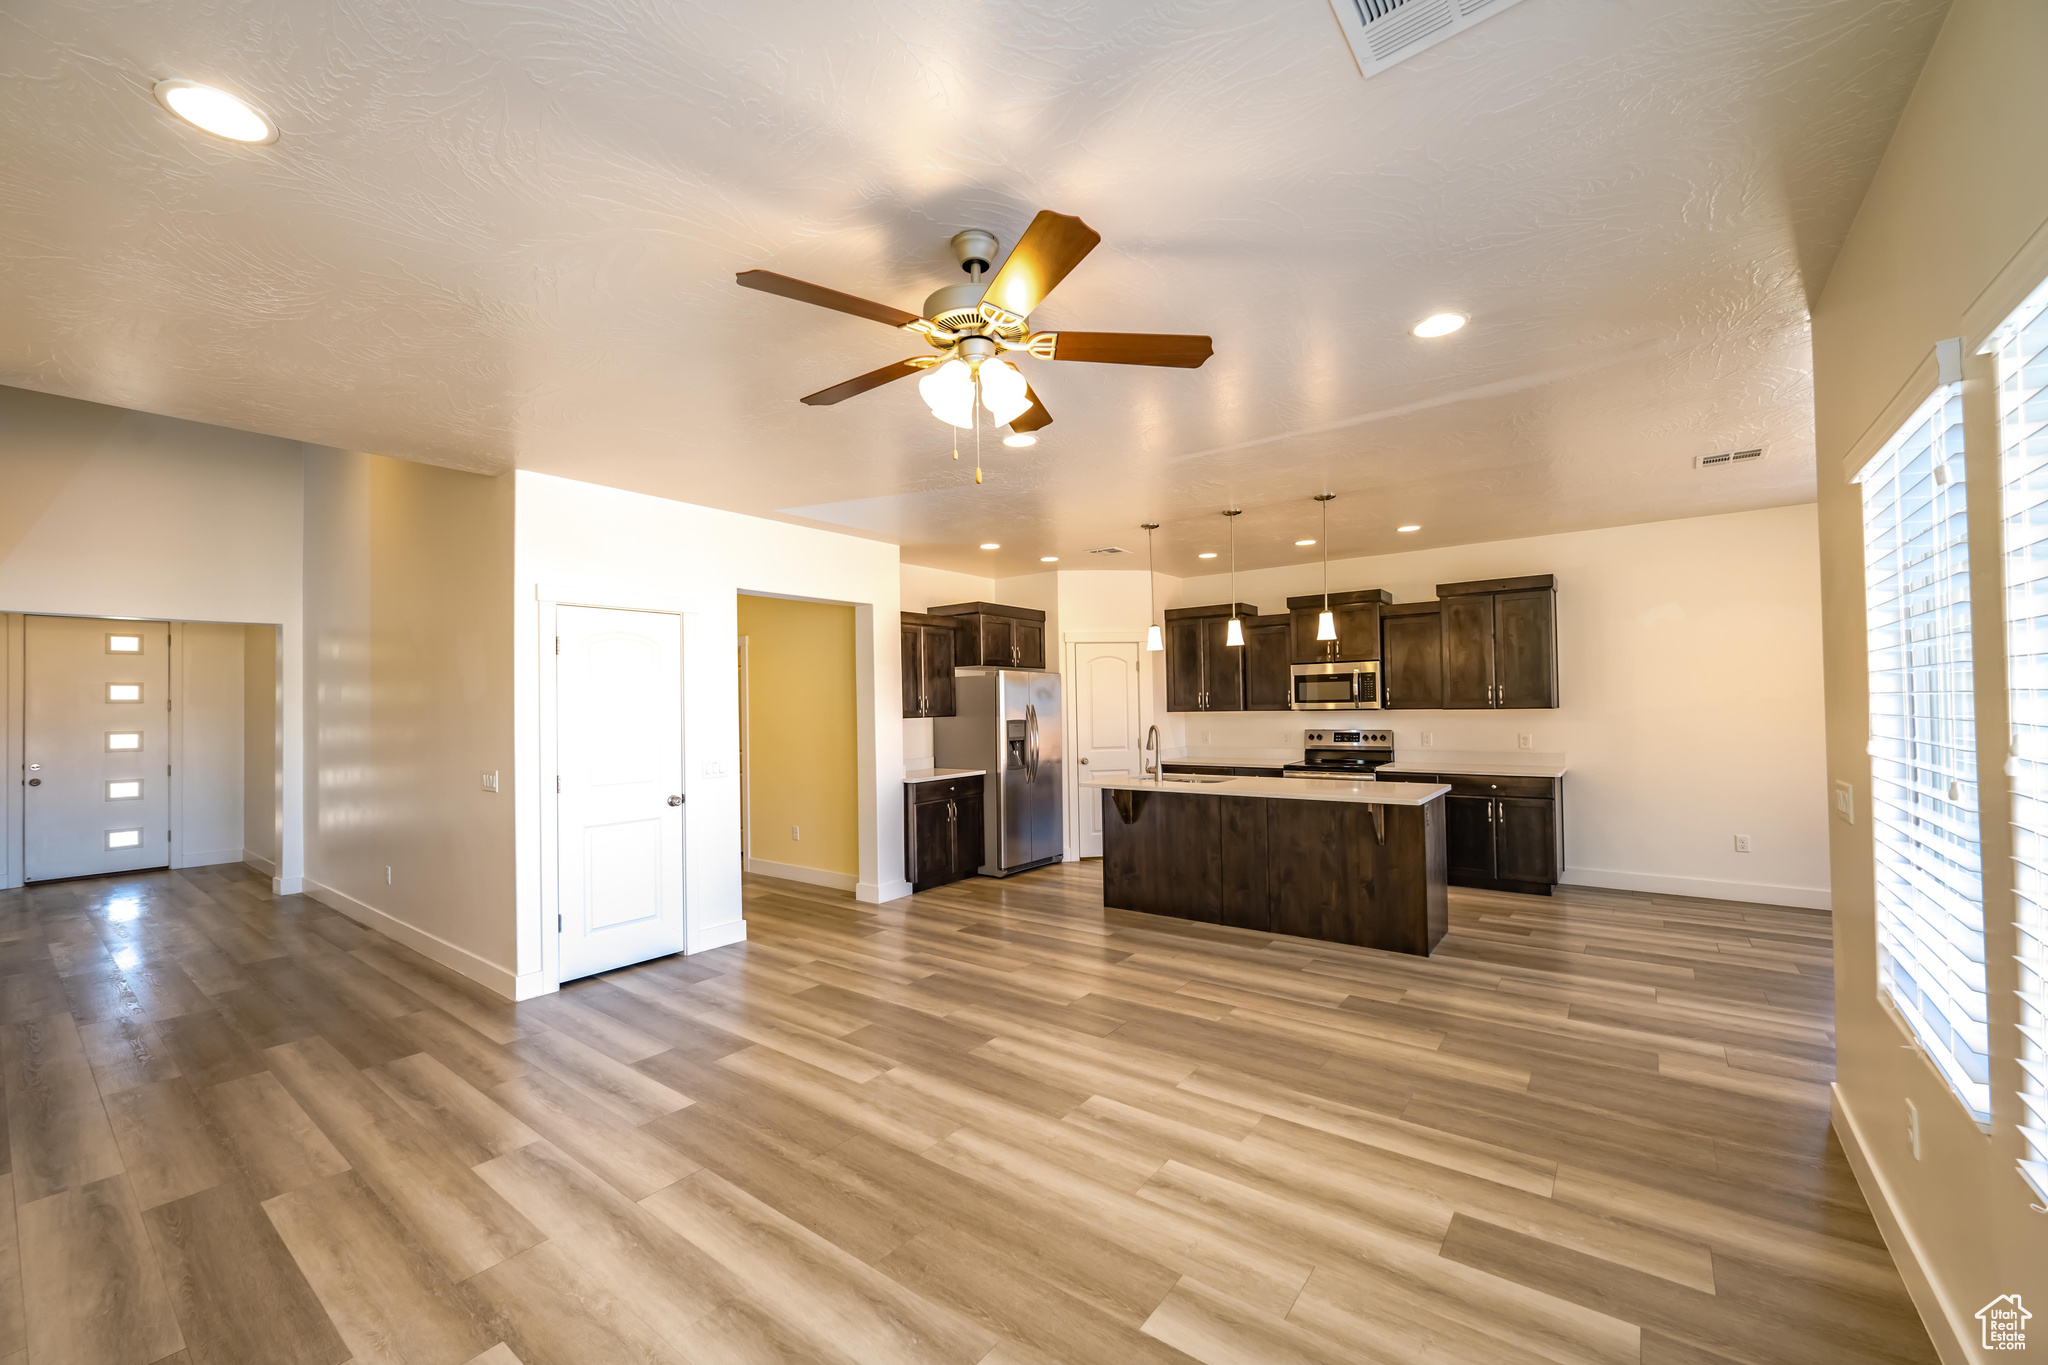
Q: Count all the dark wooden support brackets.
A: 2